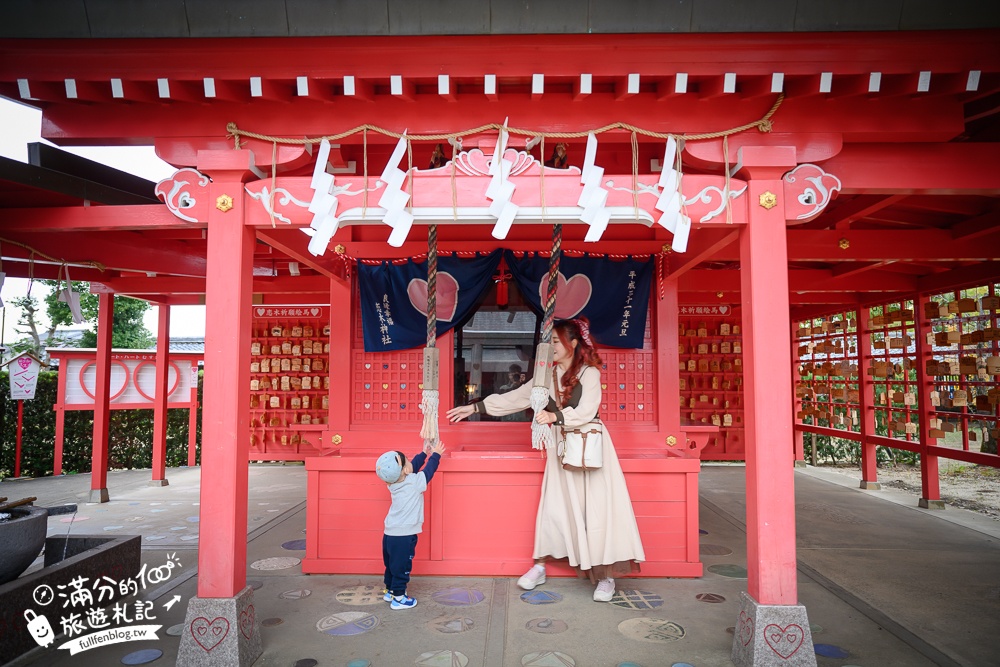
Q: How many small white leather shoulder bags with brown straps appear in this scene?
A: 1